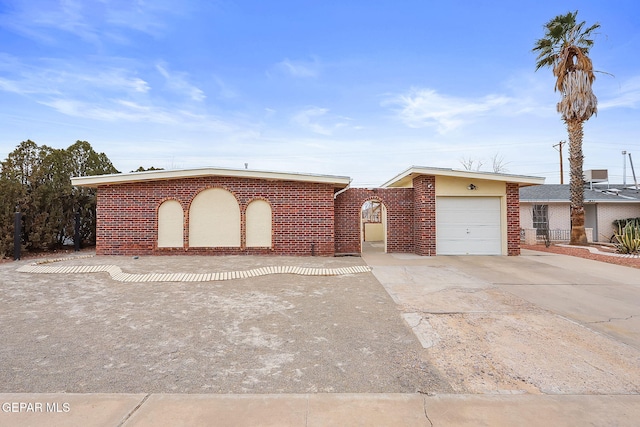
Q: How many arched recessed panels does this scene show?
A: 3